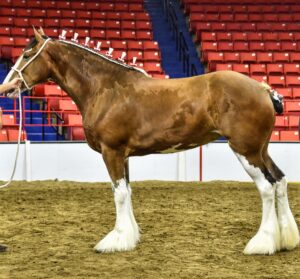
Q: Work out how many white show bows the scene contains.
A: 7